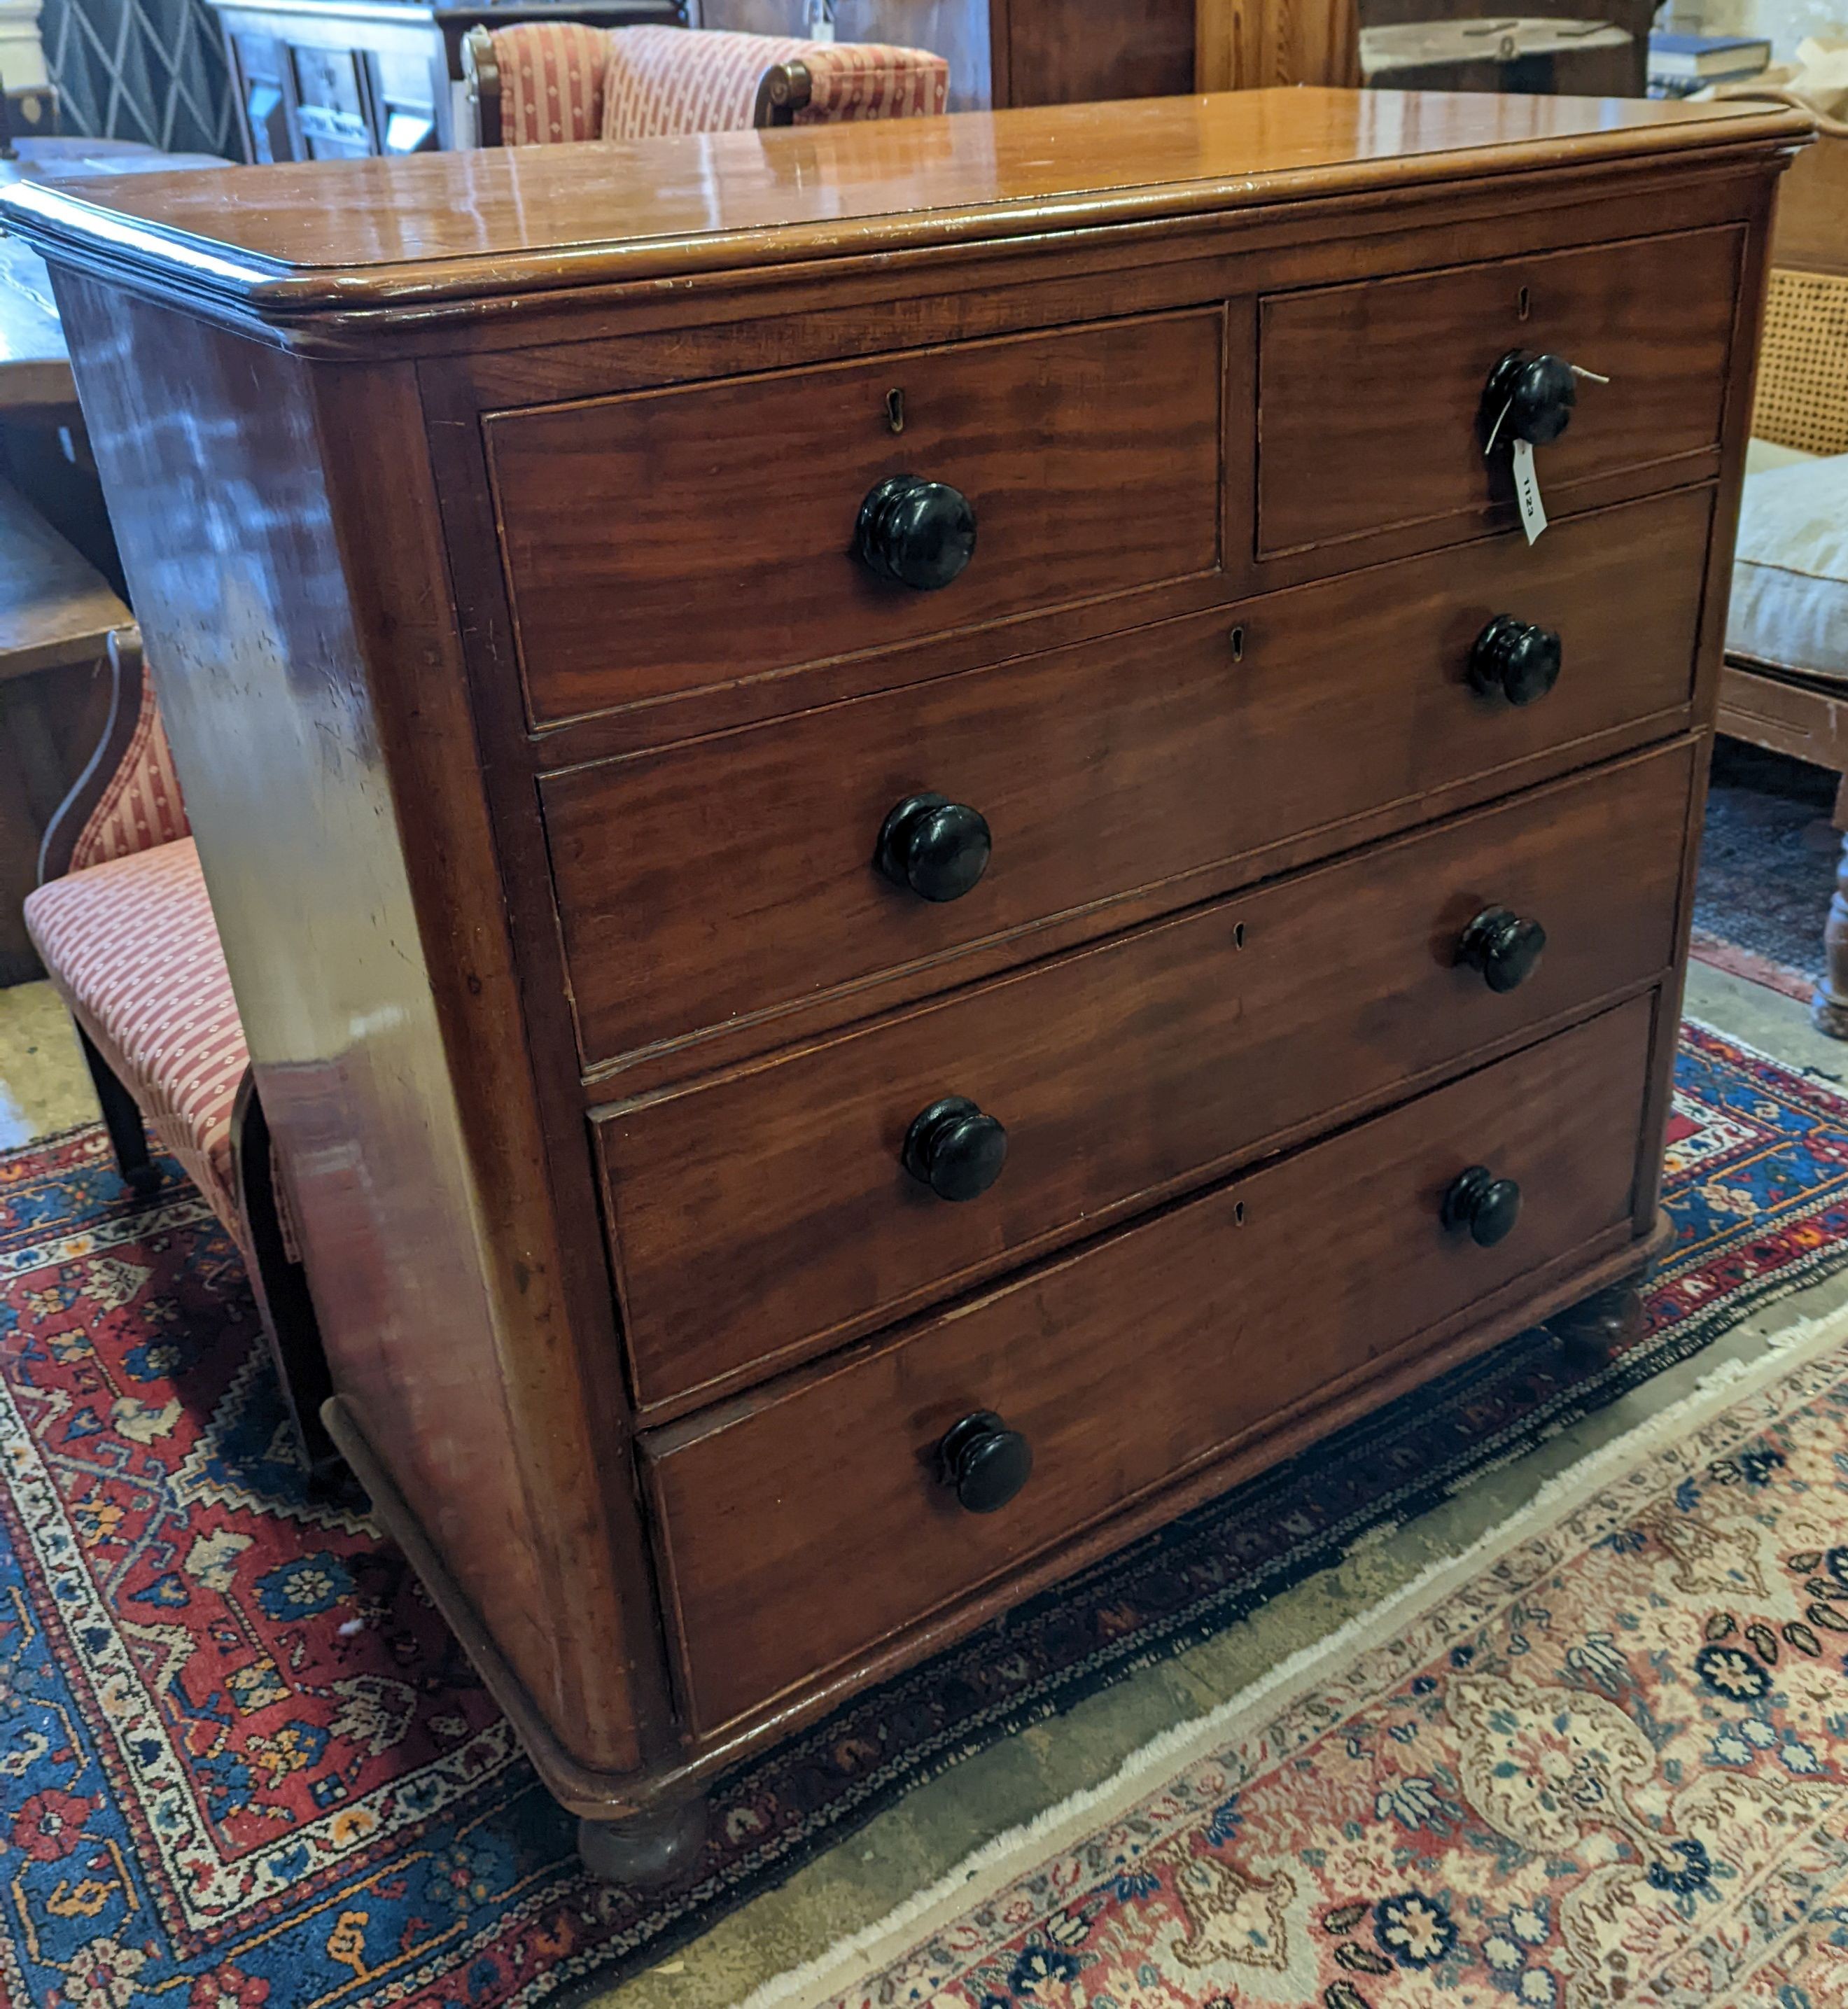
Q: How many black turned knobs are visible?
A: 8